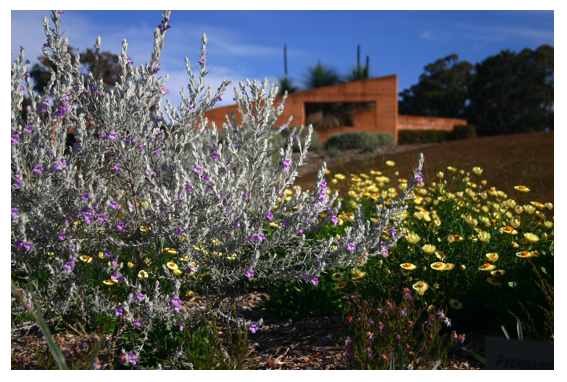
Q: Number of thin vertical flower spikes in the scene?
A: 3